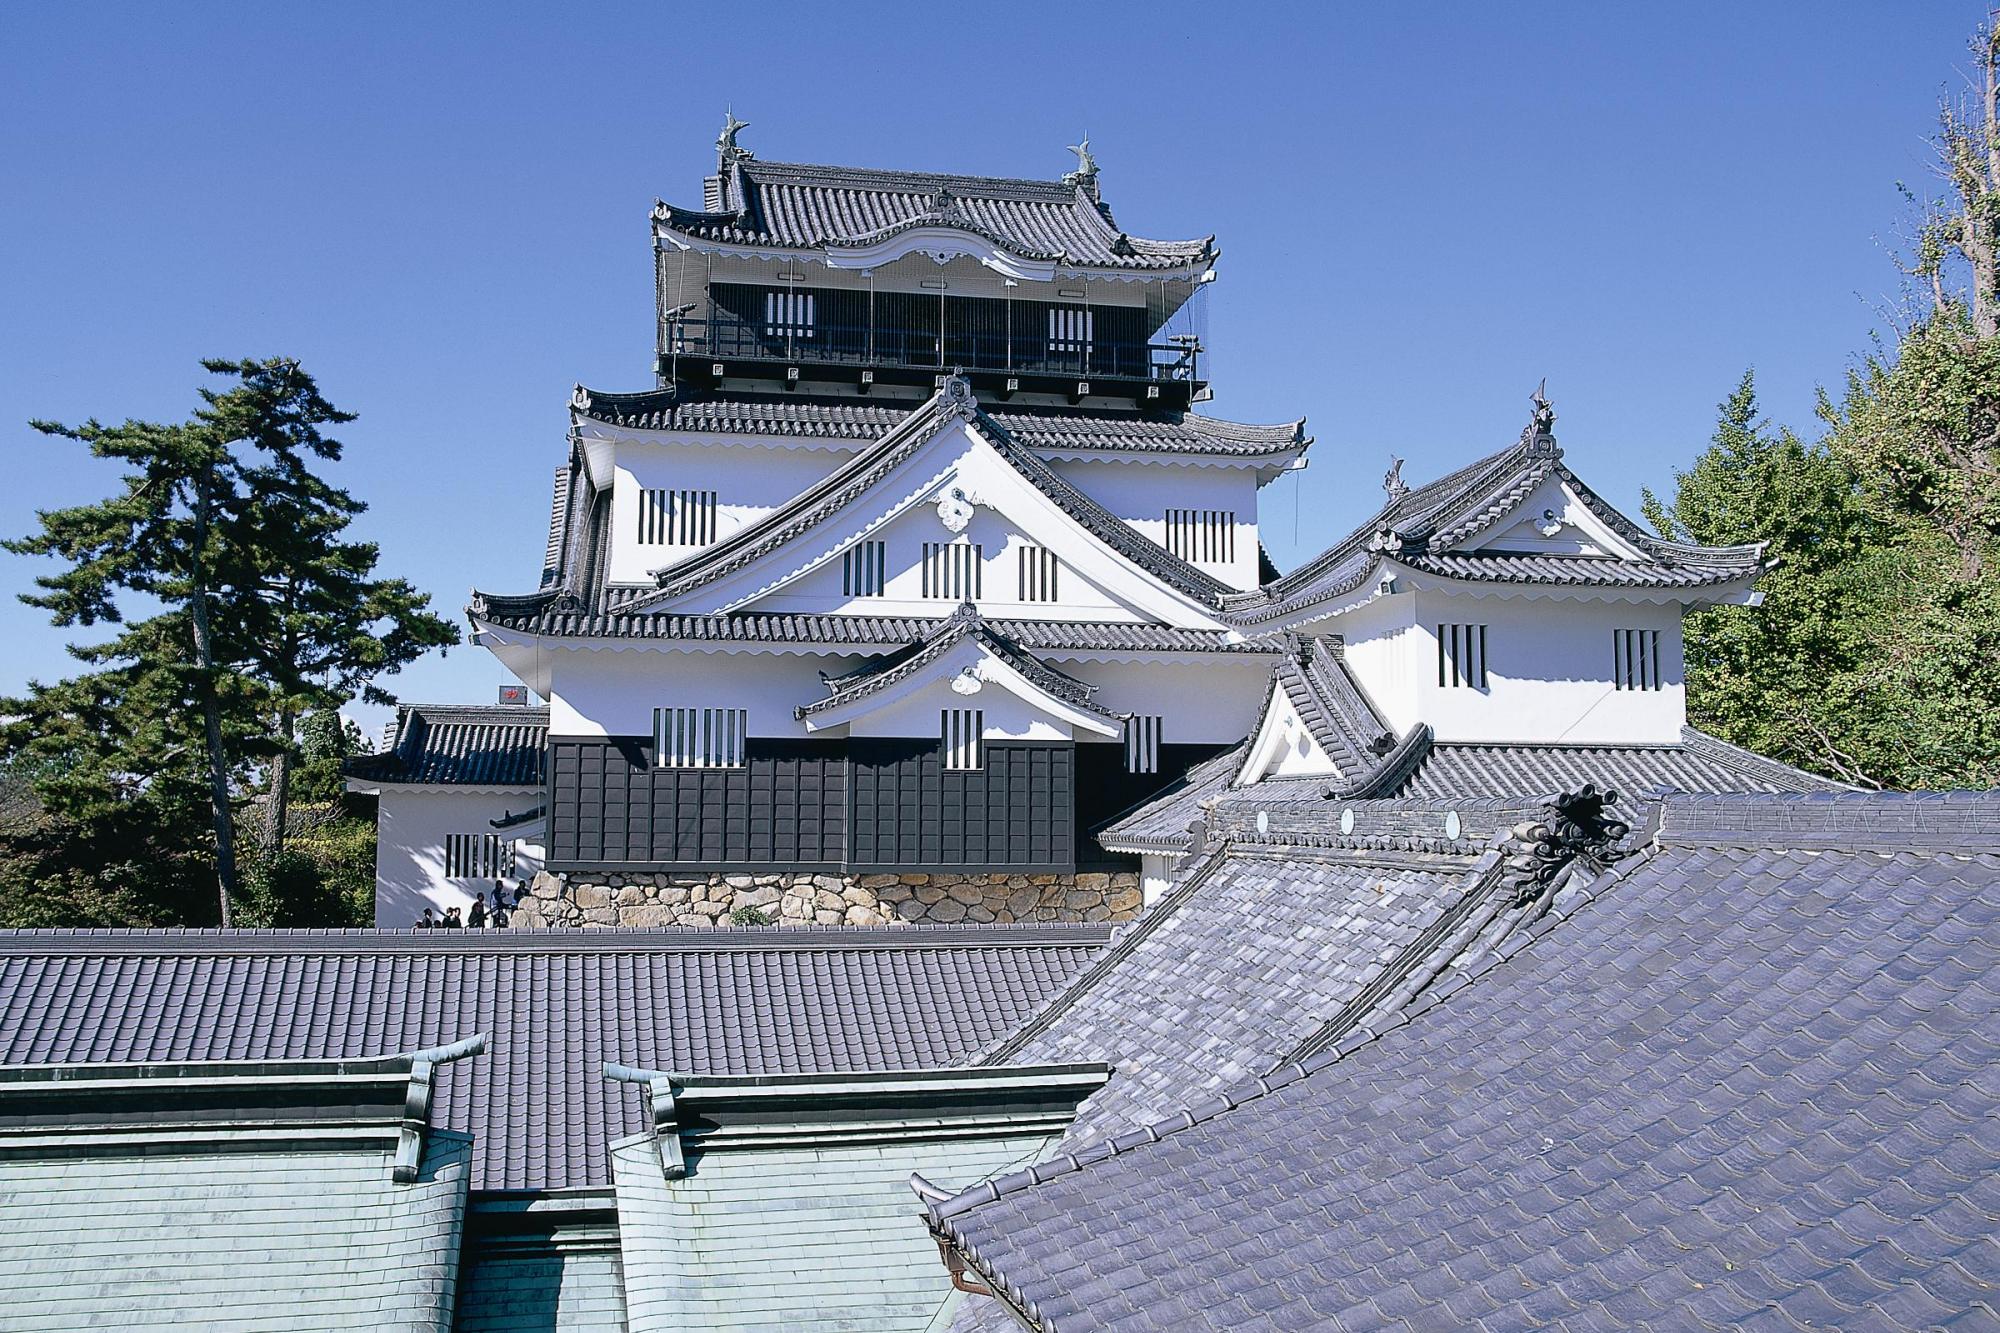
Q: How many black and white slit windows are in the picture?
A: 13